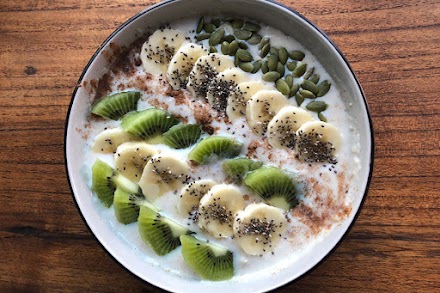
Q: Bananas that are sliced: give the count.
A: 14